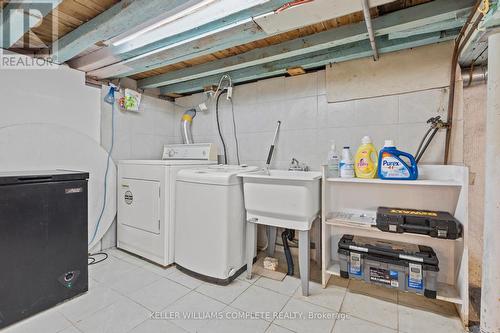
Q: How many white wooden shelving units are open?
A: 1